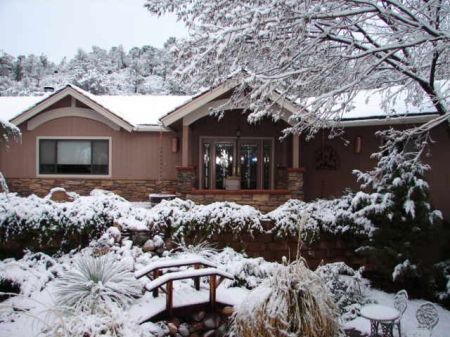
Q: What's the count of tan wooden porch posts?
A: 2